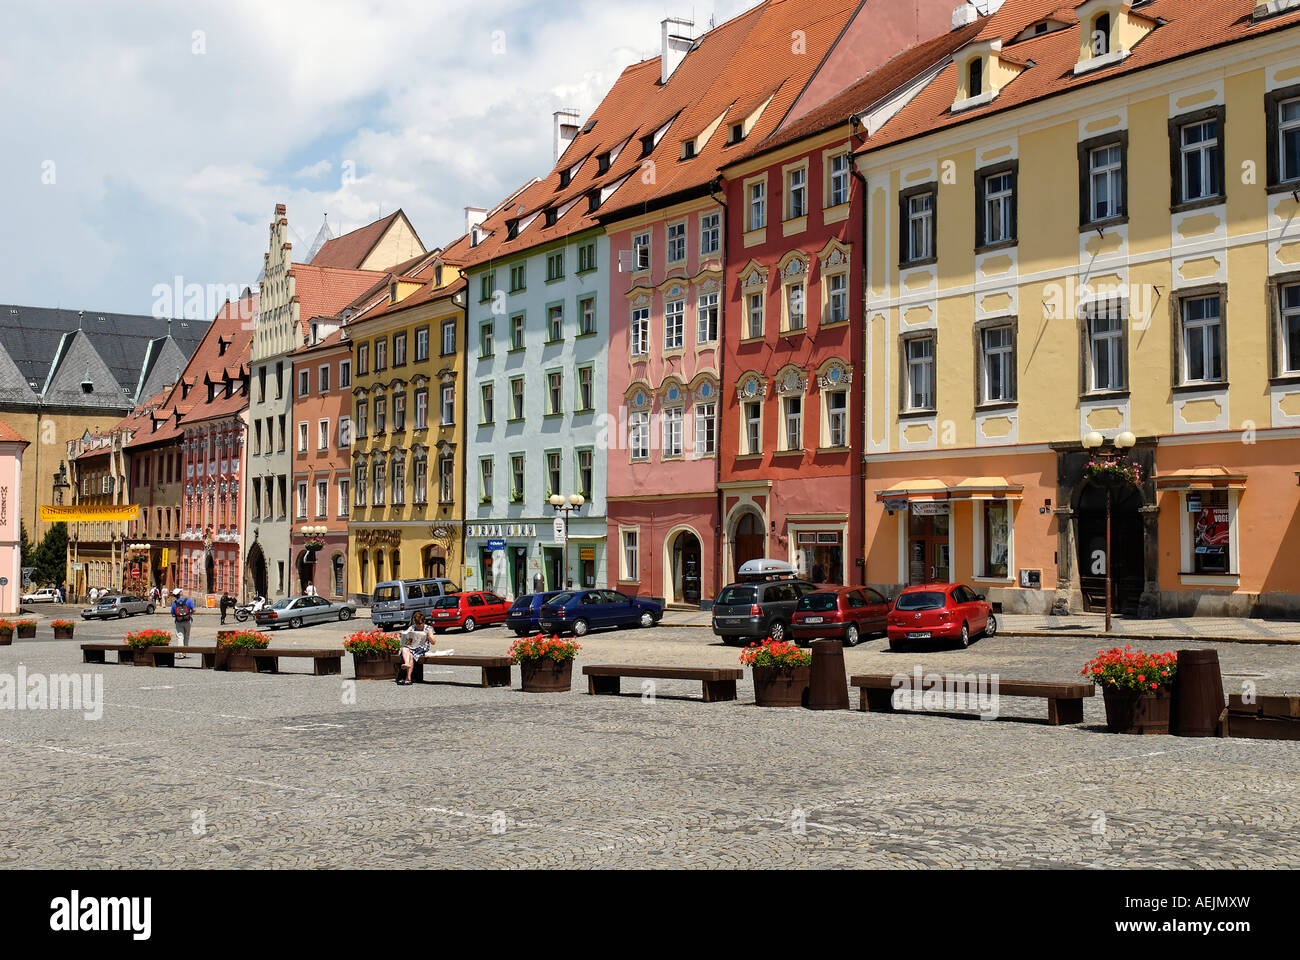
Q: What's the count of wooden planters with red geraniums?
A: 9